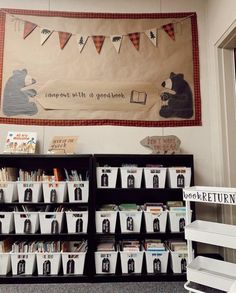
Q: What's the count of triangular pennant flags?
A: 9